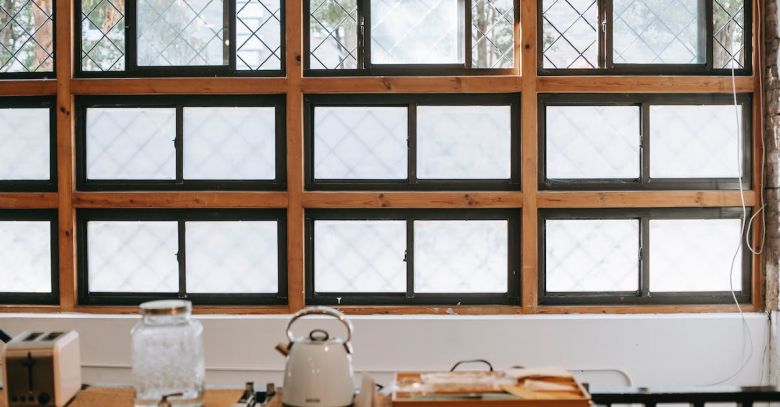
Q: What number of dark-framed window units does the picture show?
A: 12